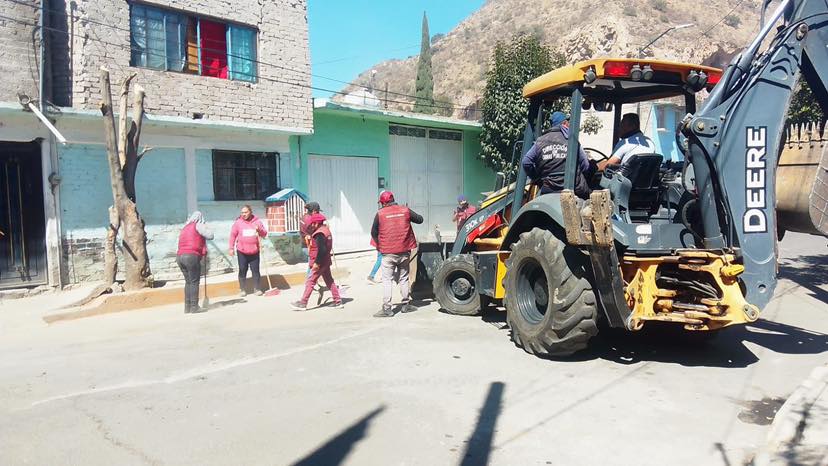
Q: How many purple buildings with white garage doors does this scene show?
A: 0